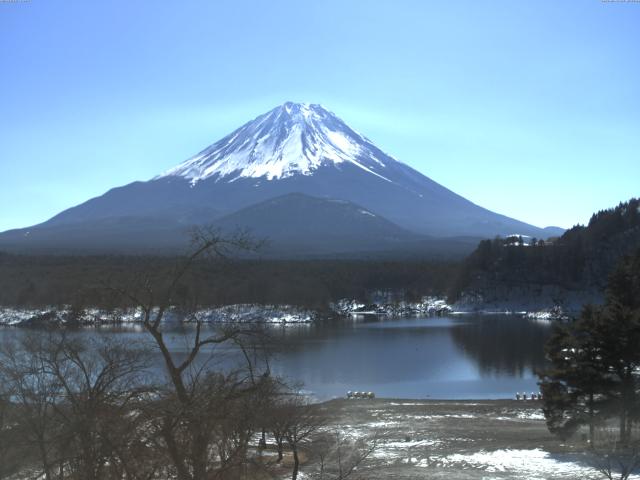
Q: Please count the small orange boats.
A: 0